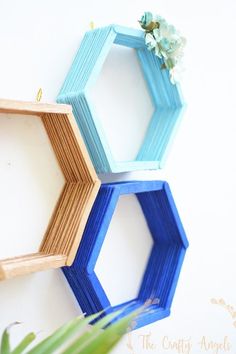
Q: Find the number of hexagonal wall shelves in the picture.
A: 3